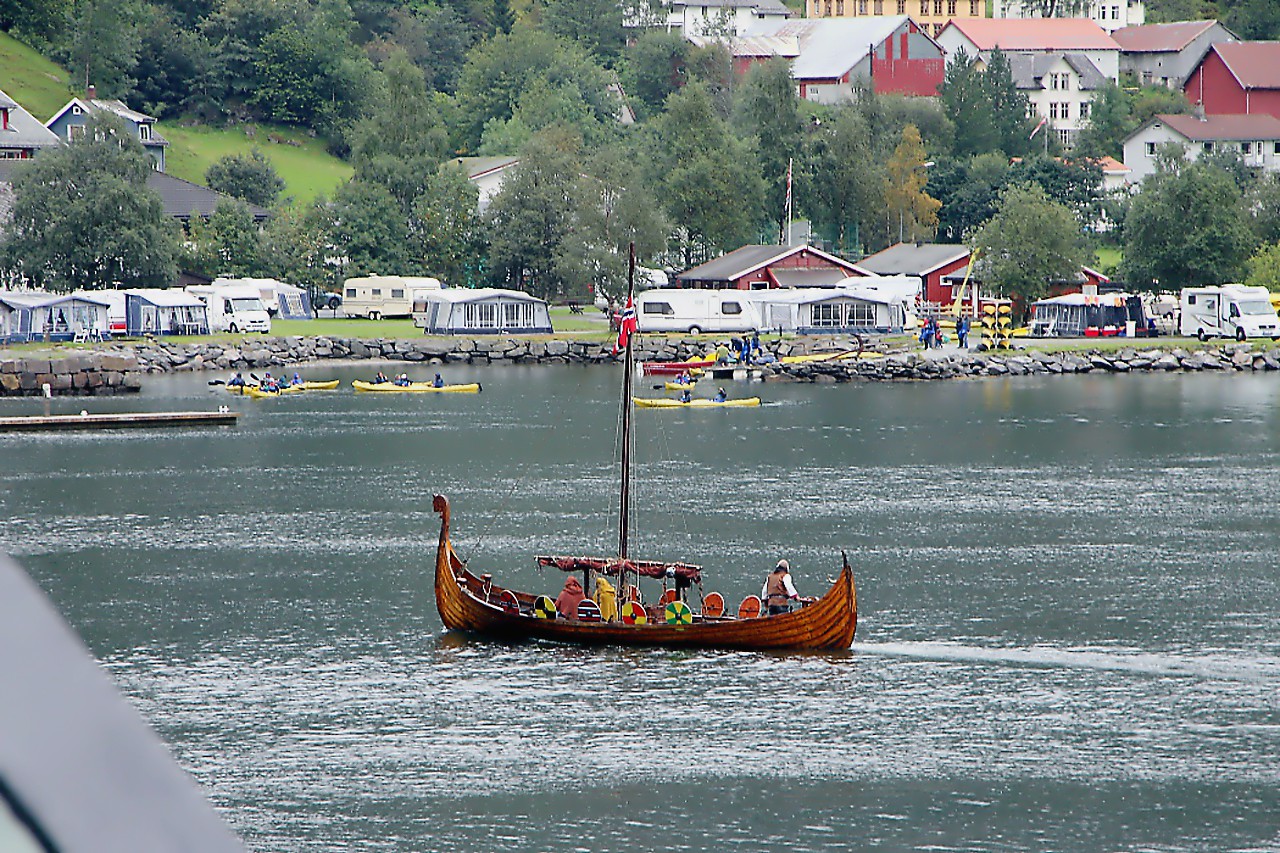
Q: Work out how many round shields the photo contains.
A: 9